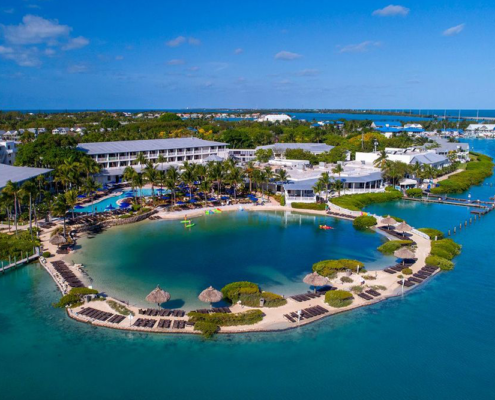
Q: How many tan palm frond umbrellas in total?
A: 7